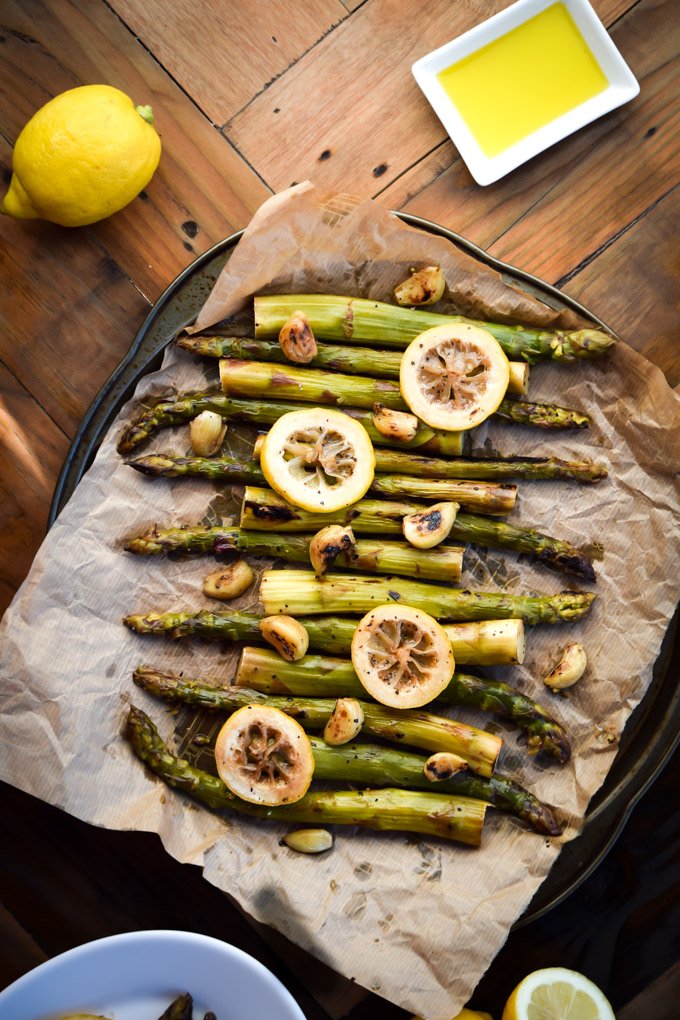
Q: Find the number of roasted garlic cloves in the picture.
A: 12